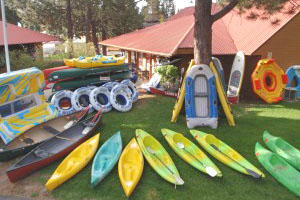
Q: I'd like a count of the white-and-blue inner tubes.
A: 7